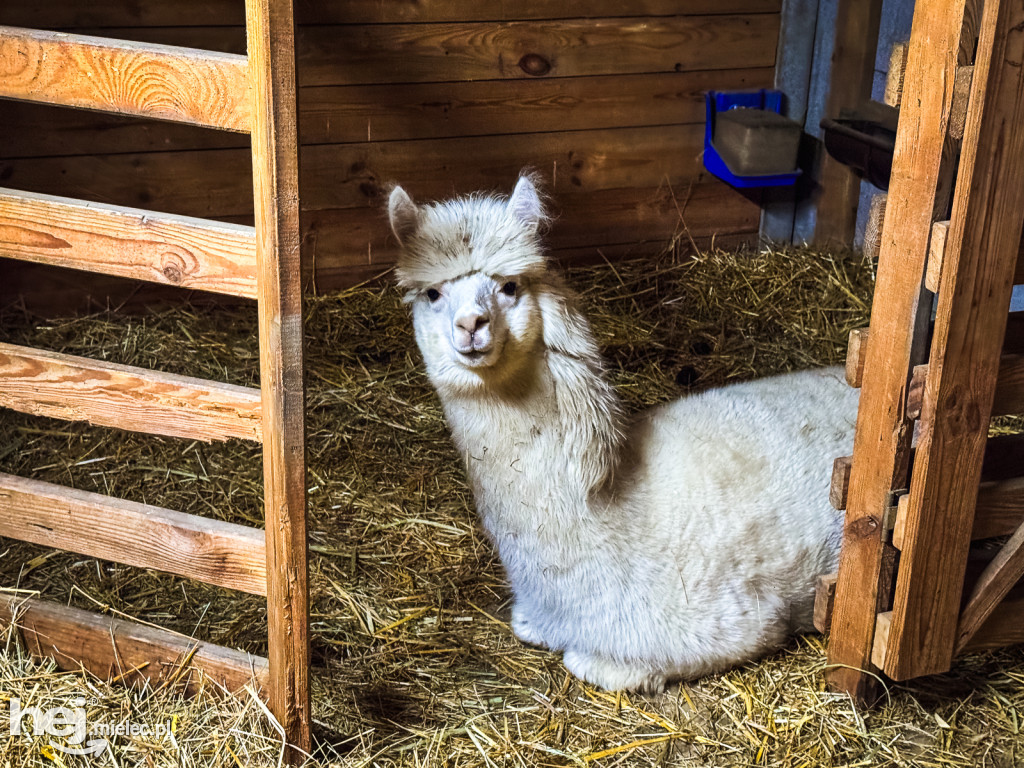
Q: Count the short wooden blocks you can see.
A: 10